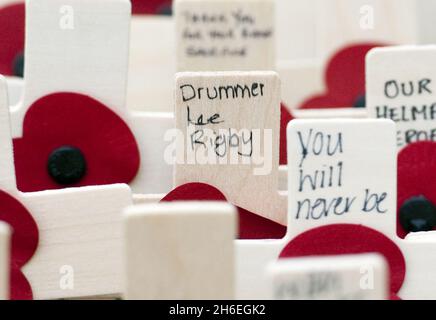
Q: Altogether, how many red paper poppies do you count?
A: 9